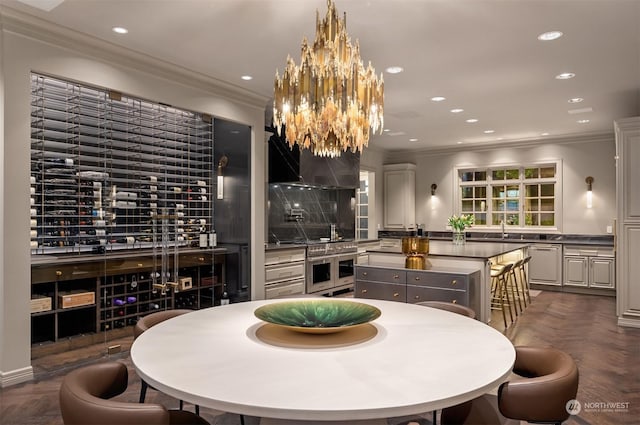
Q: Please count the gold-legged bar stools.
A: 3